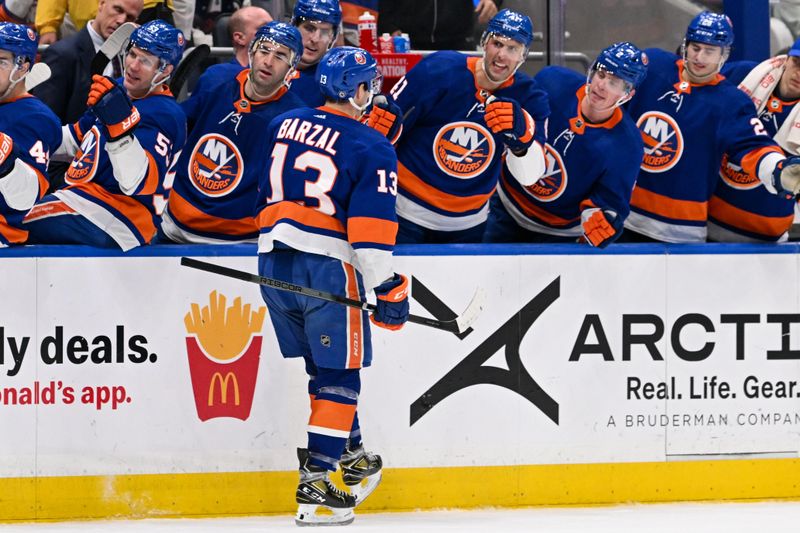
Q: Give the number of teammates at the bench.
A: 8